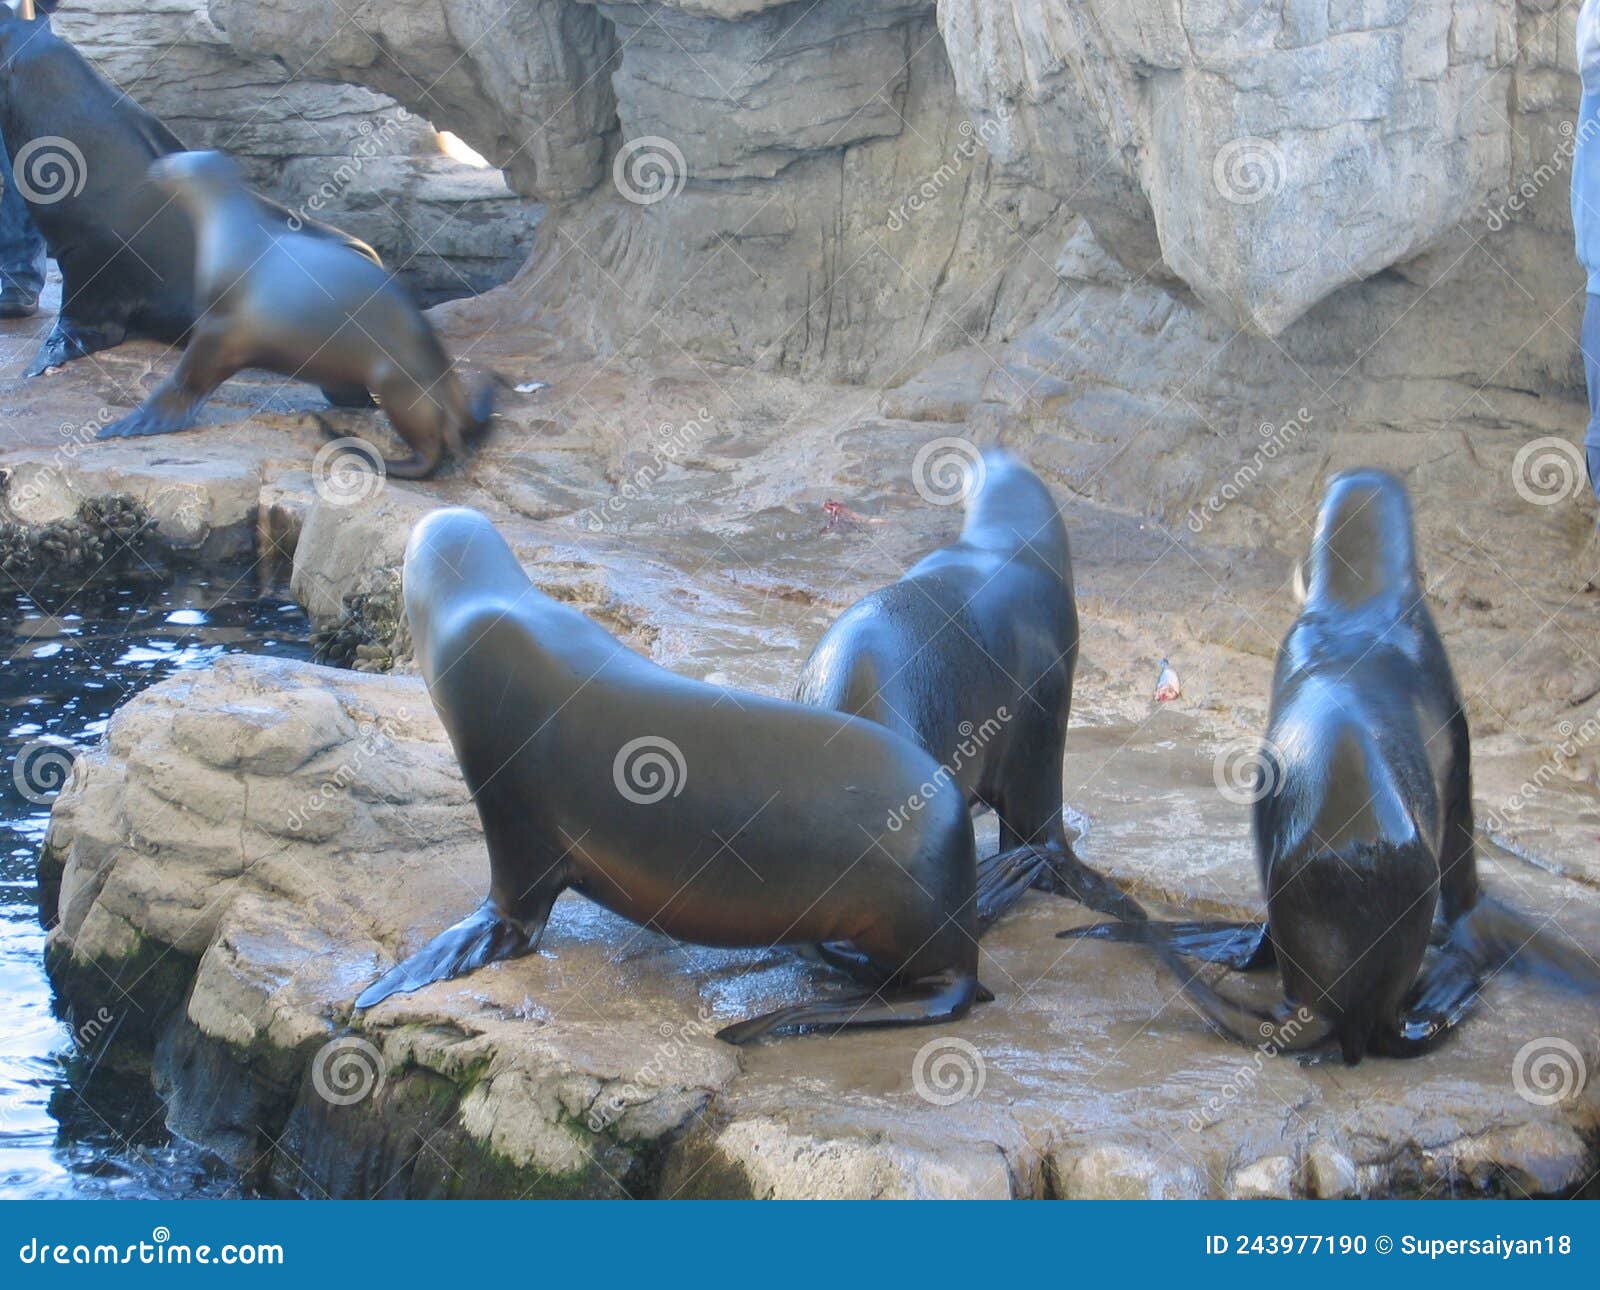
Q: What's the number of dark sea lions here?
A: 5